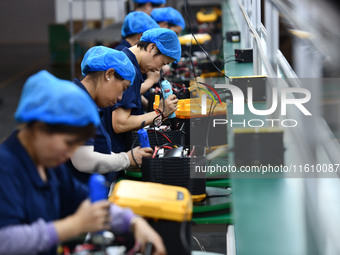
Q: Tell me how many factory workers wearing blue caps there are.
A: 6